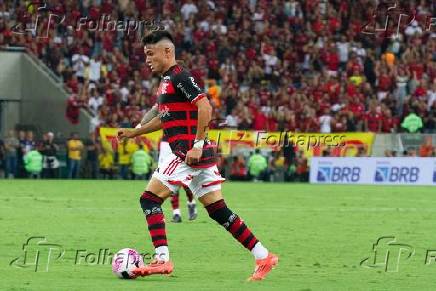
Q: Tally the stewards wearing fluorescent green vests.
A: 4